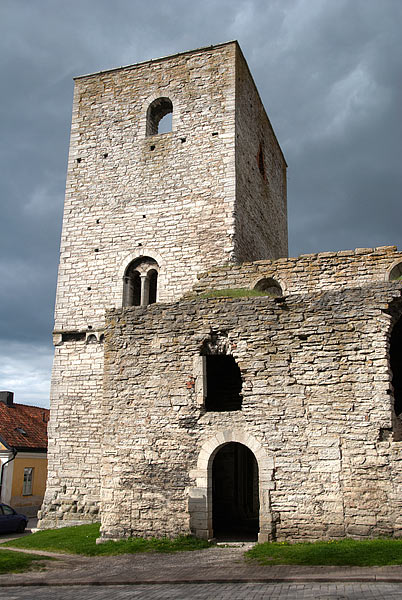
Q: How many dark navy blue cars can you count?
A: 1